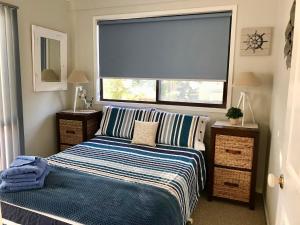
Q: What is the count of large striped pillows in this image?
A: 2